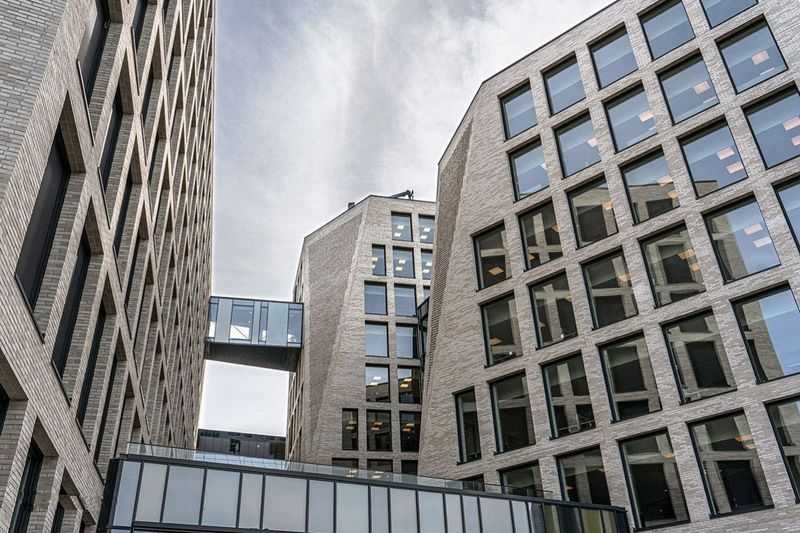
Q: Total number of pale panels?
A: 15